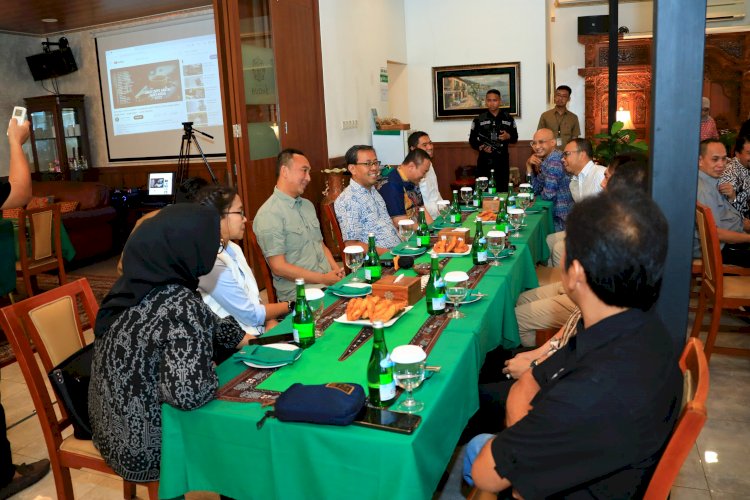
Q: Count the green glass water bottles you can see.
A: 12